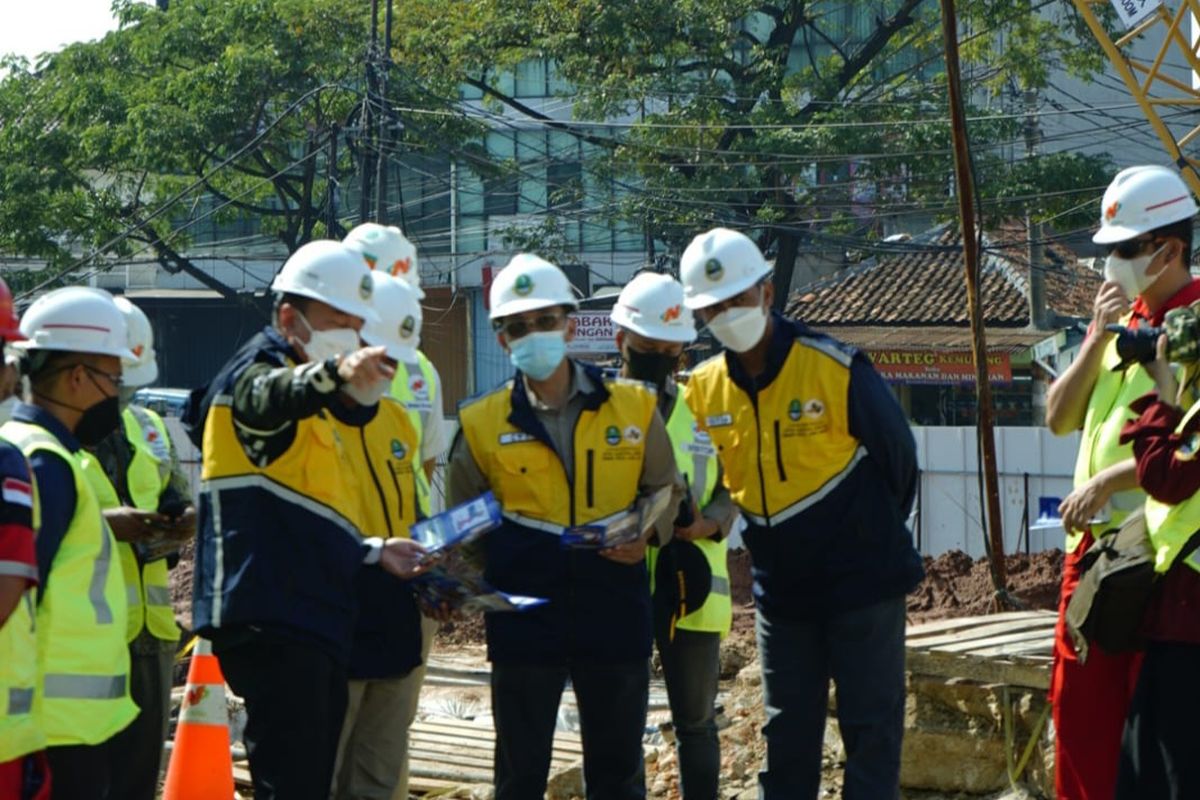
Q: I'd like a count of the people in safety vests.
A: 11